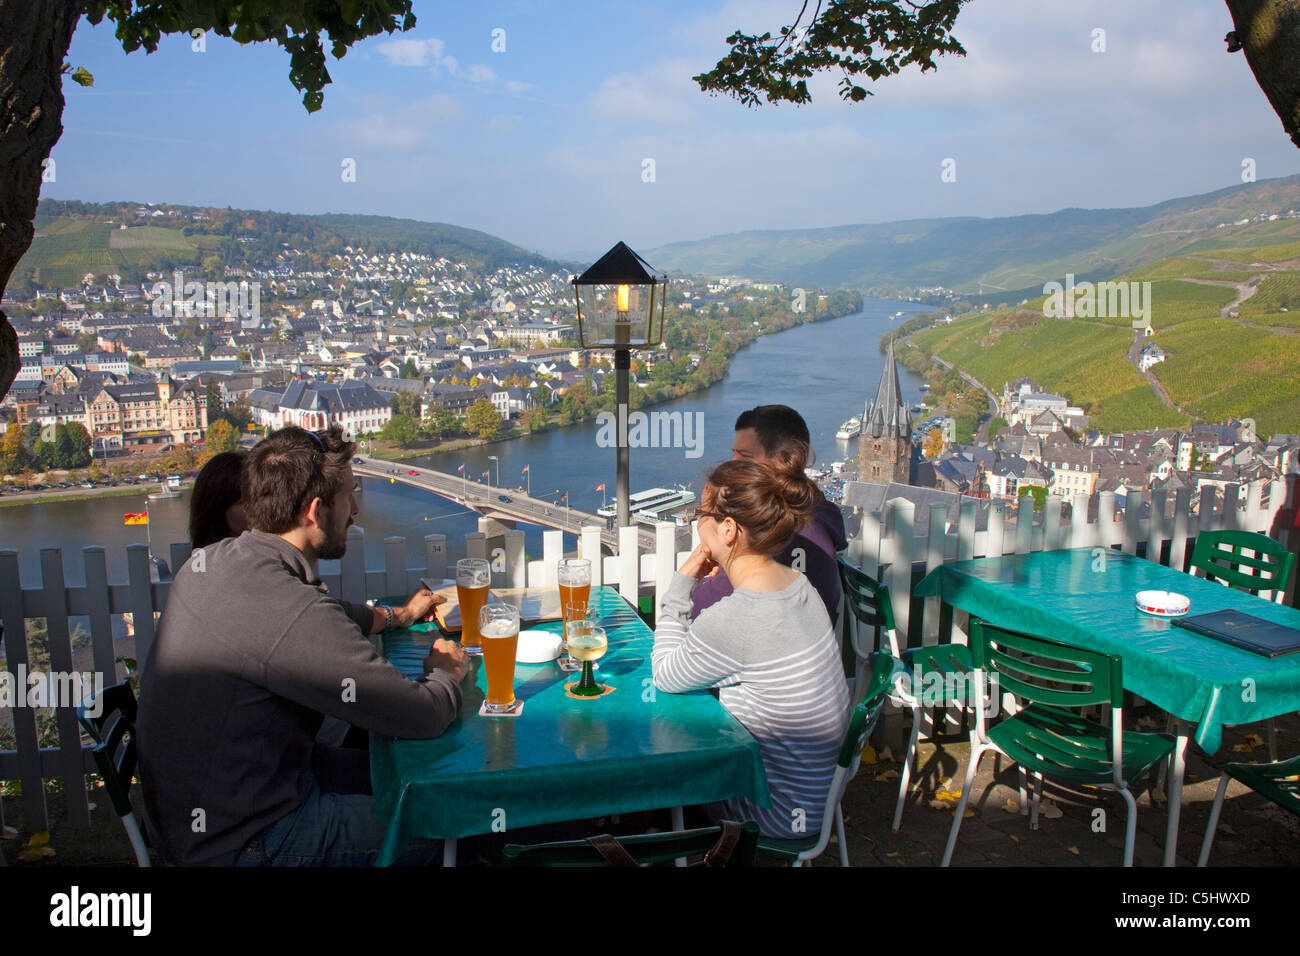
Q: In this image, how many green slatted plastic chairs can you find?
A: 7